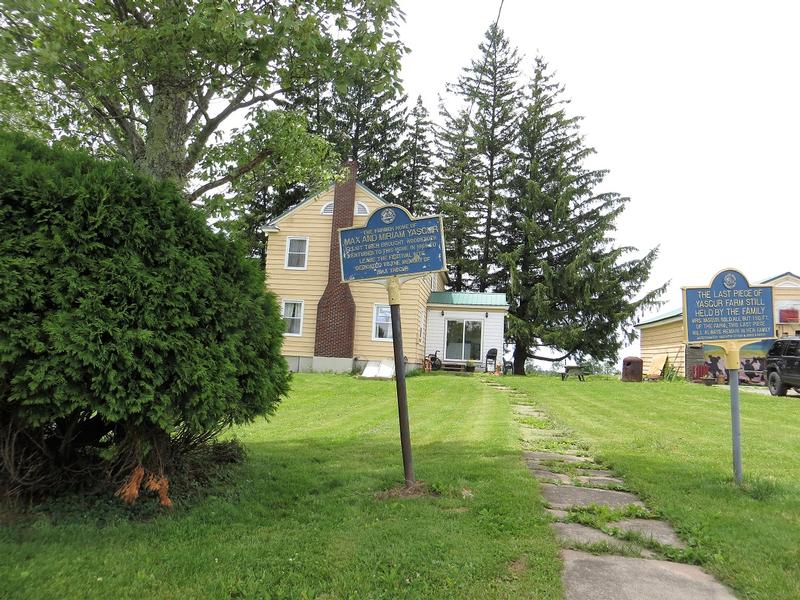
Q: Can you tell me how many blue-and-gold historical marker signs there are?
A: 2